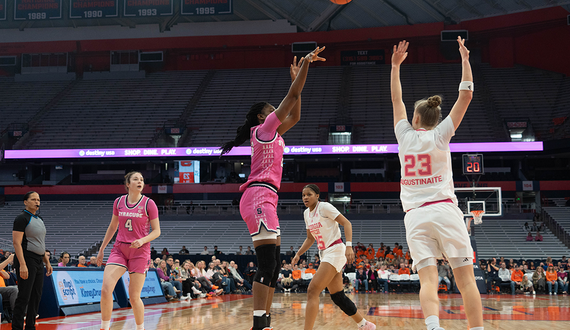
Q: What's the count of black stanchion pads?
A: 1